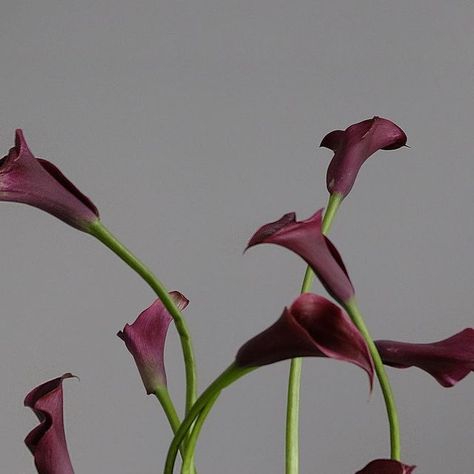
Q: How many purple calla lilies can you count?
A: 8